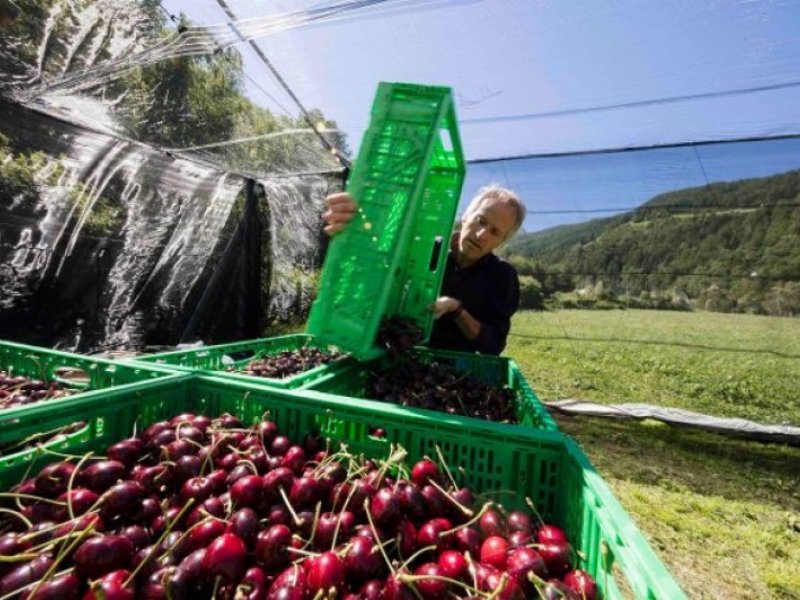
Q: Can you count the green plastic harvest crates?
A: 5